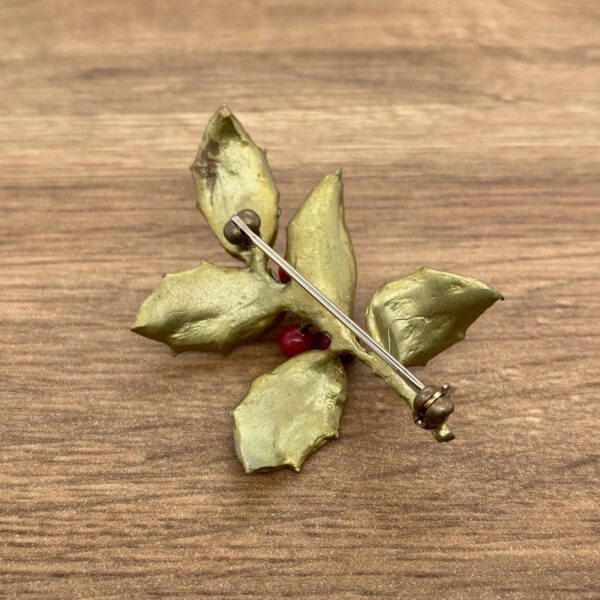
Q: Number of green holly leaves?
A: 5